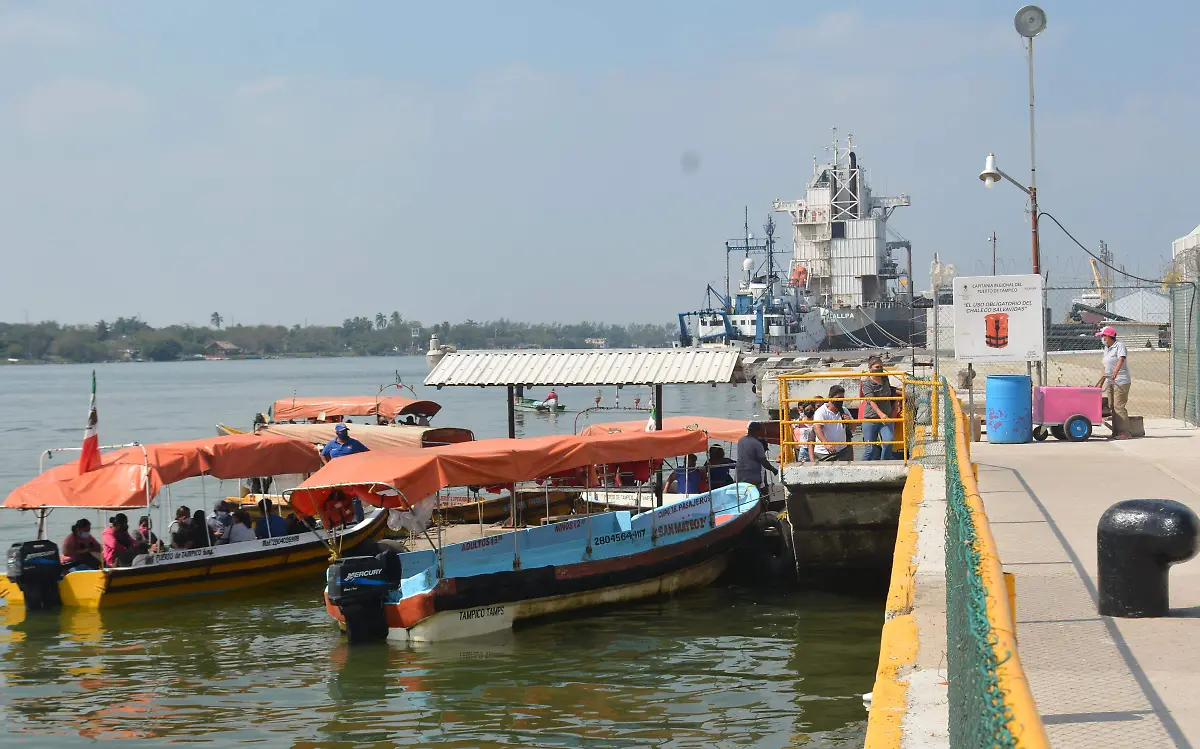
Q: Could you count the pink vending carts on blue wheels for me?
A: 1